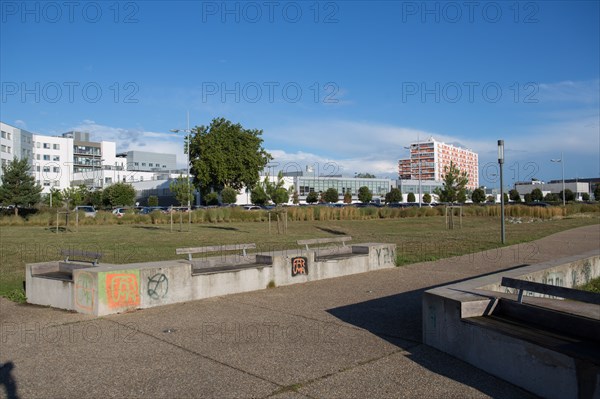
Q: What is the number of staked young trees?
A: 4